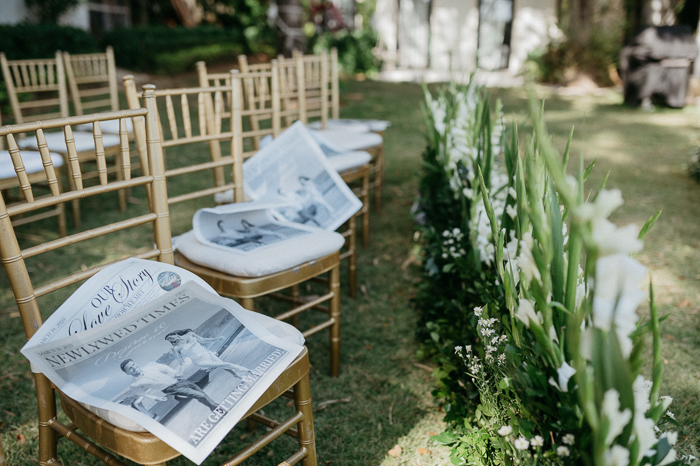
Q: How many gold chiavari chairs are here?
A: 9